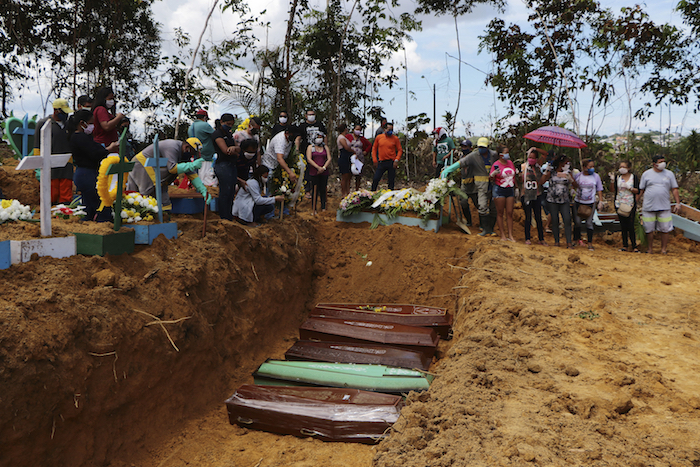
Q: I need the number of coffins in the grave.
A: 5